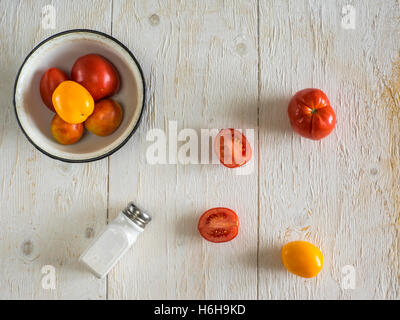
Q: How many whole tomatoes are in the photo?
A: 7